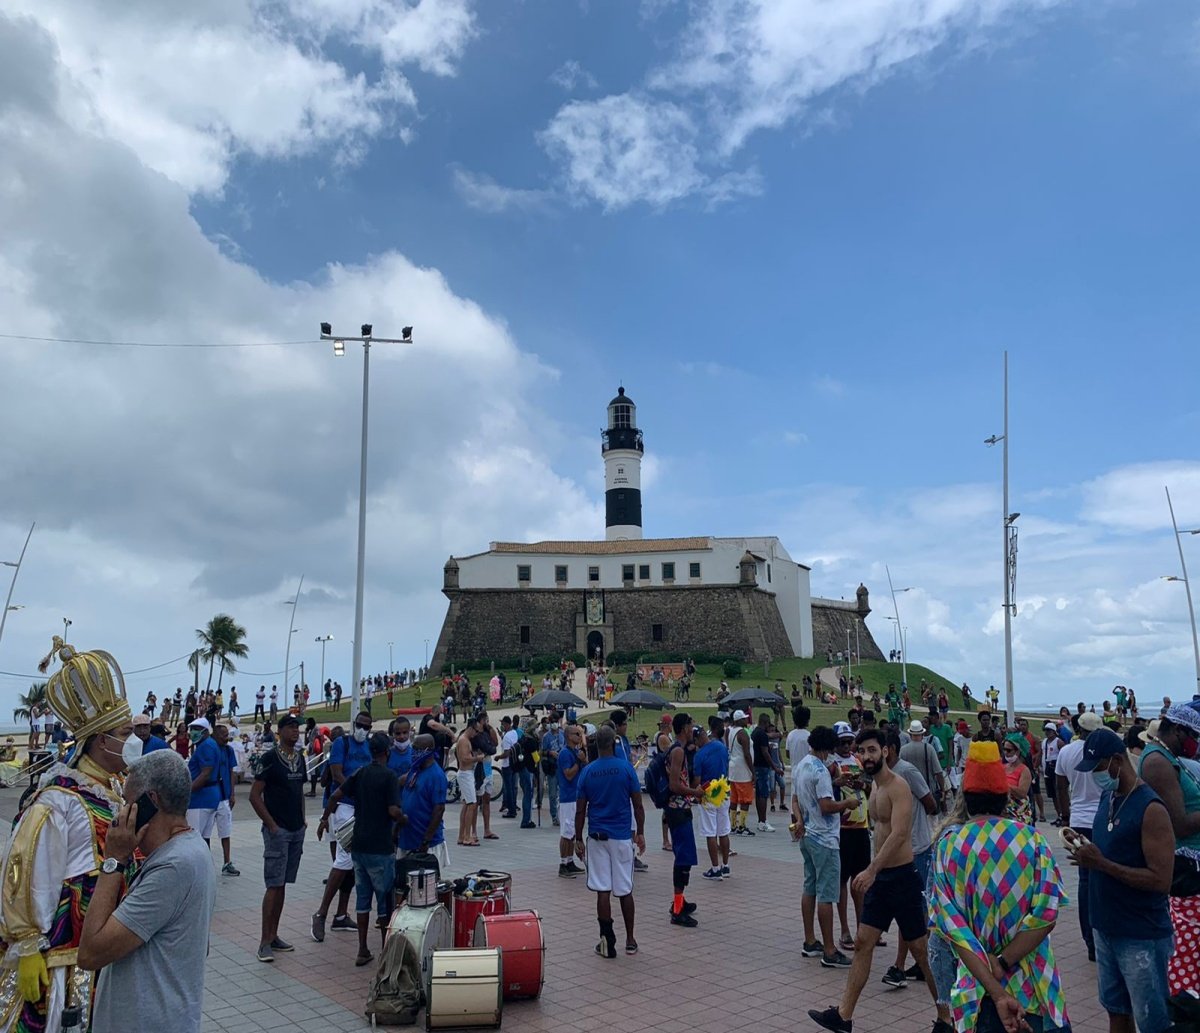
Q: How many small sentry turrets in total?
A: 3